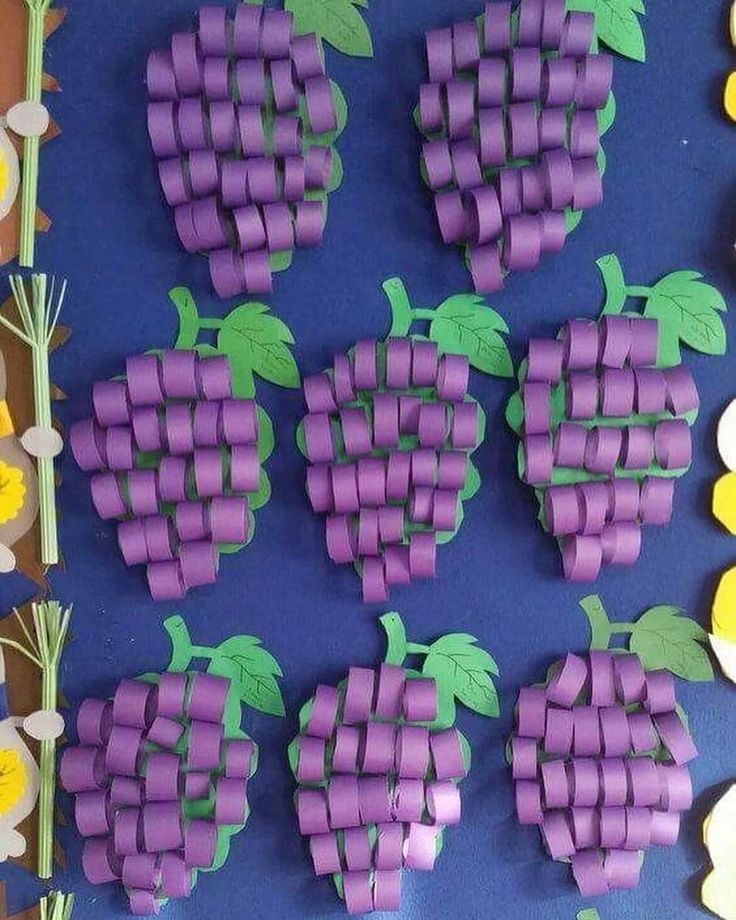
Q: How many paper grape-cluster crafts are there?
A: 8